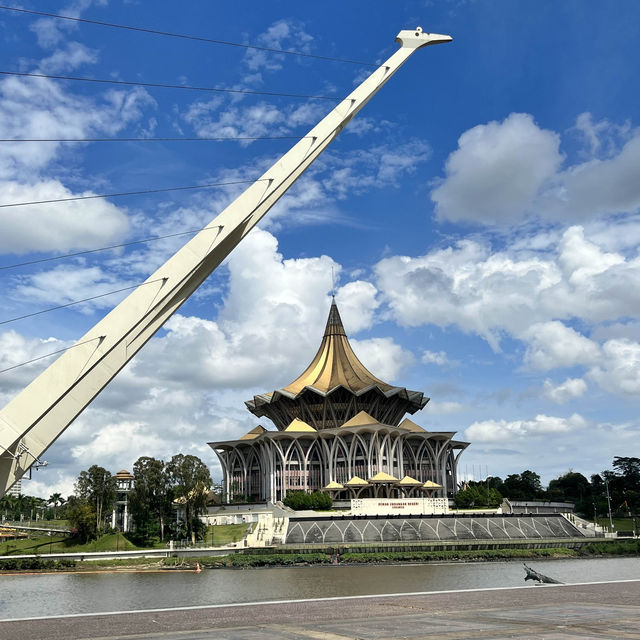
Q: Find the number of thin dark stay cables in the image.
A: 7